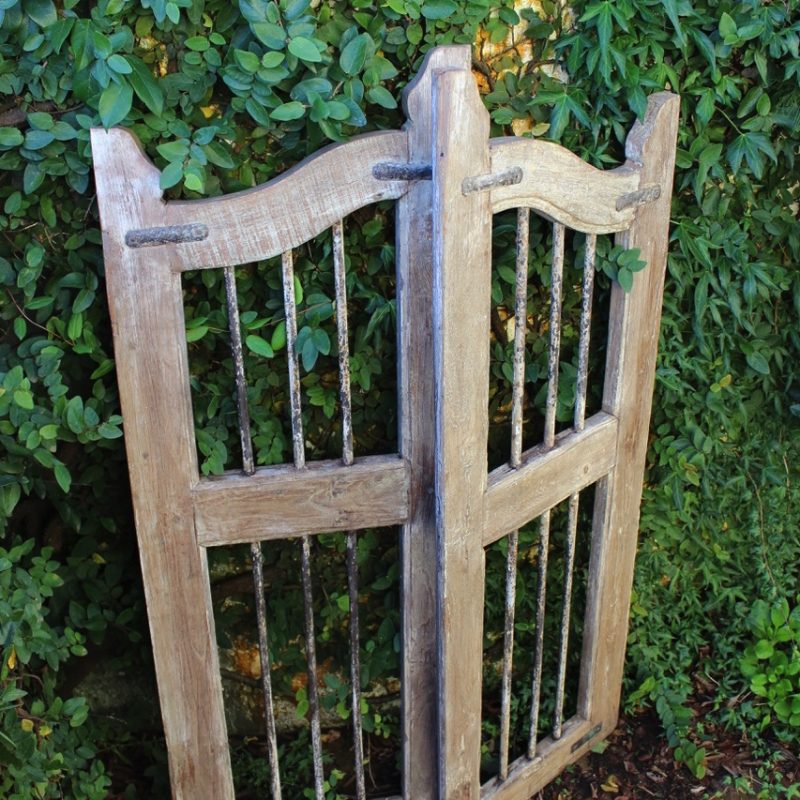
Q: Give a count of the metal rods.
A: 12